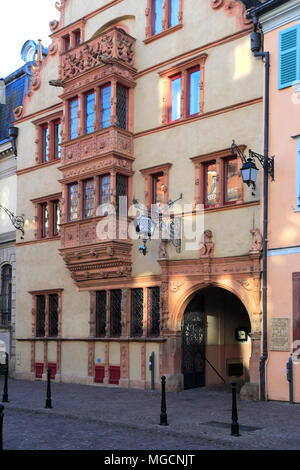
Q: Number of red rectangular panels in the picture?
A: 4